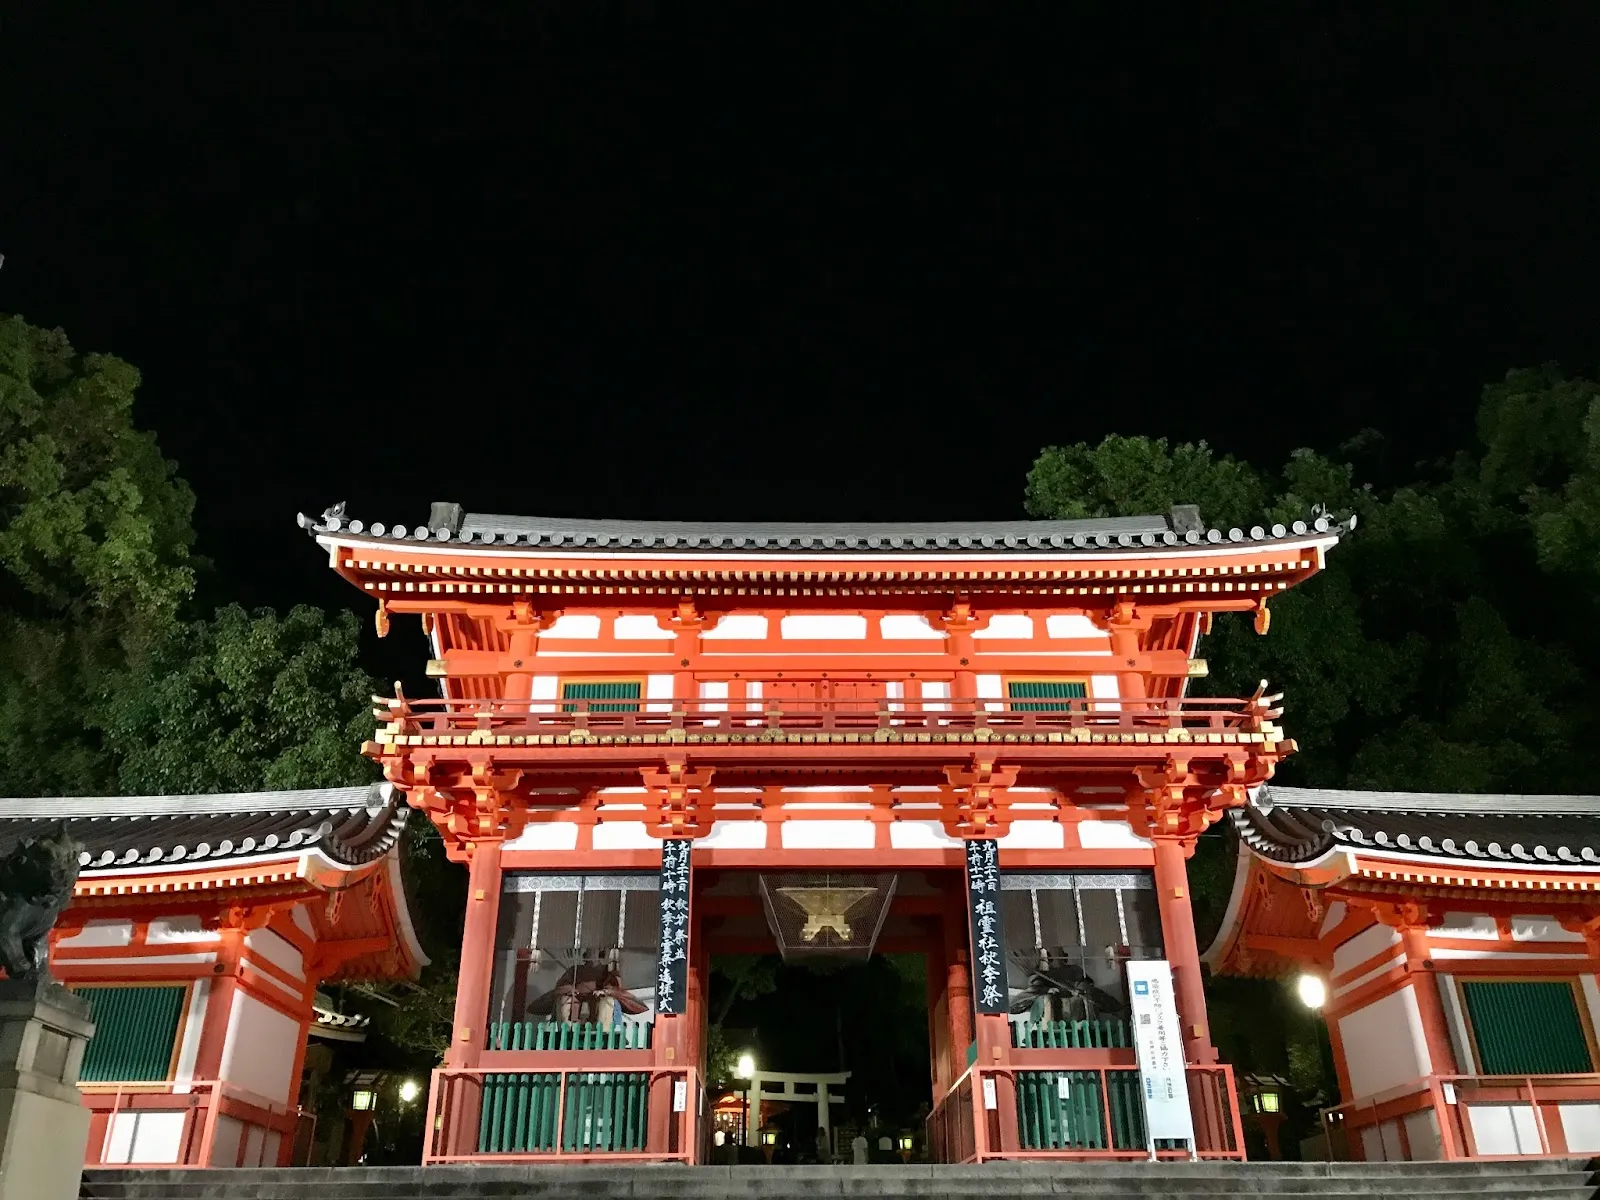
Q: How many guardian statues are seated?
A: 2